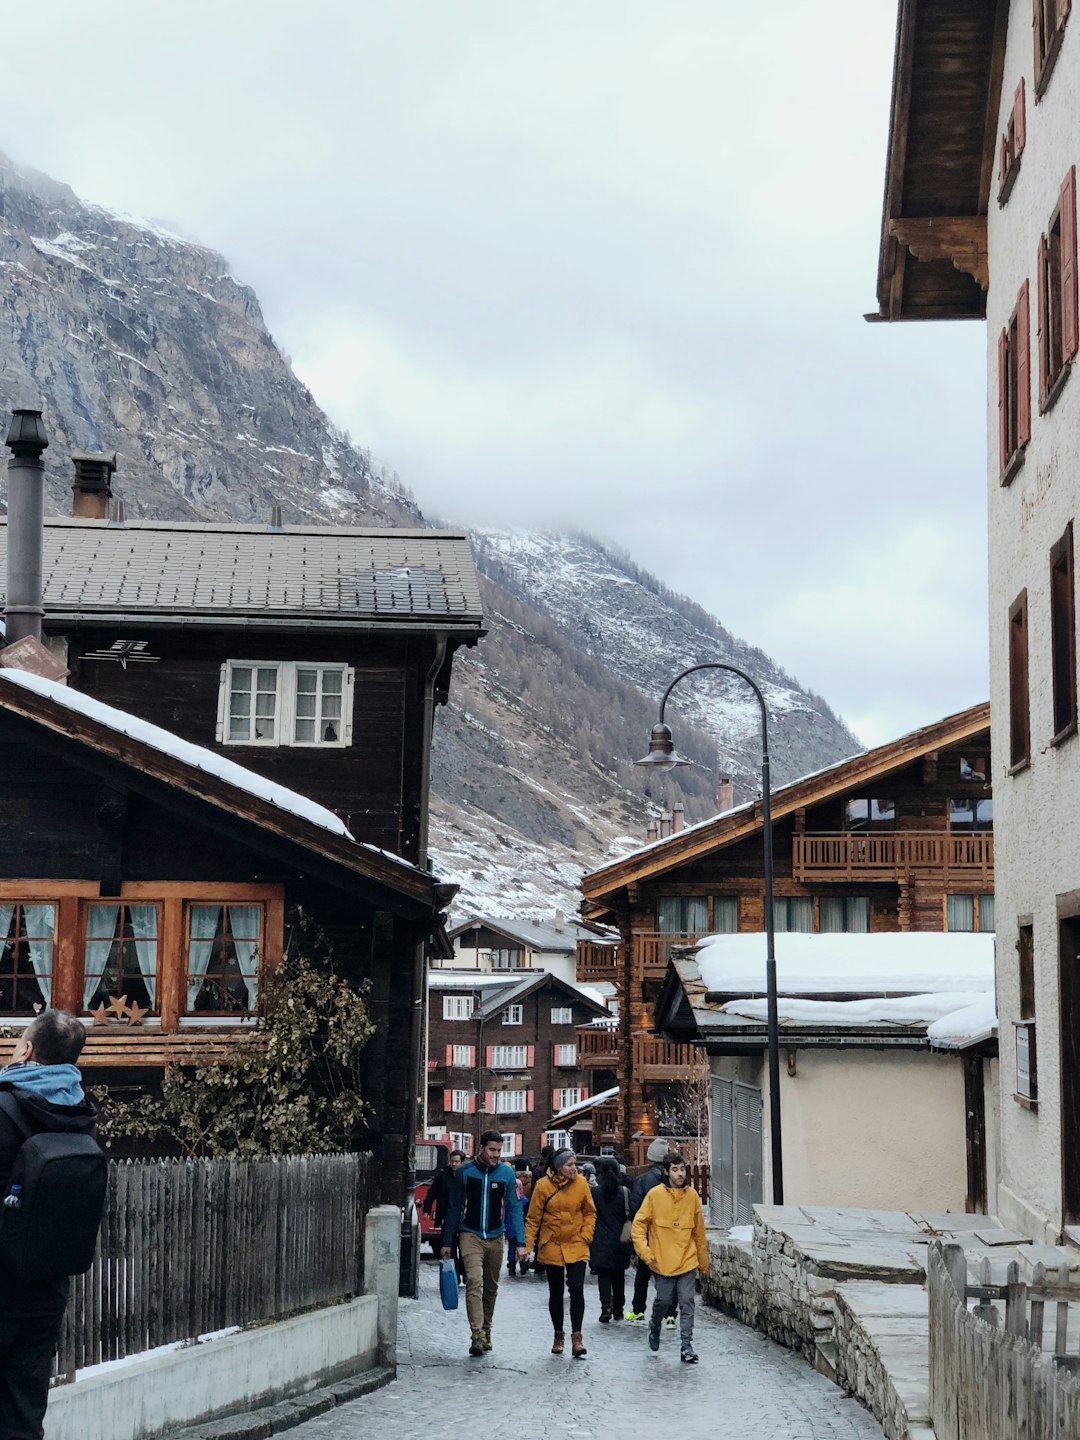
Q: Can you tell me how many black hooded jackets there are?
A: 1